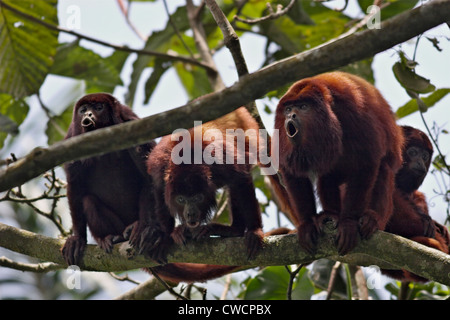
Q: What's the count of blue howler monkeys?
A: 0